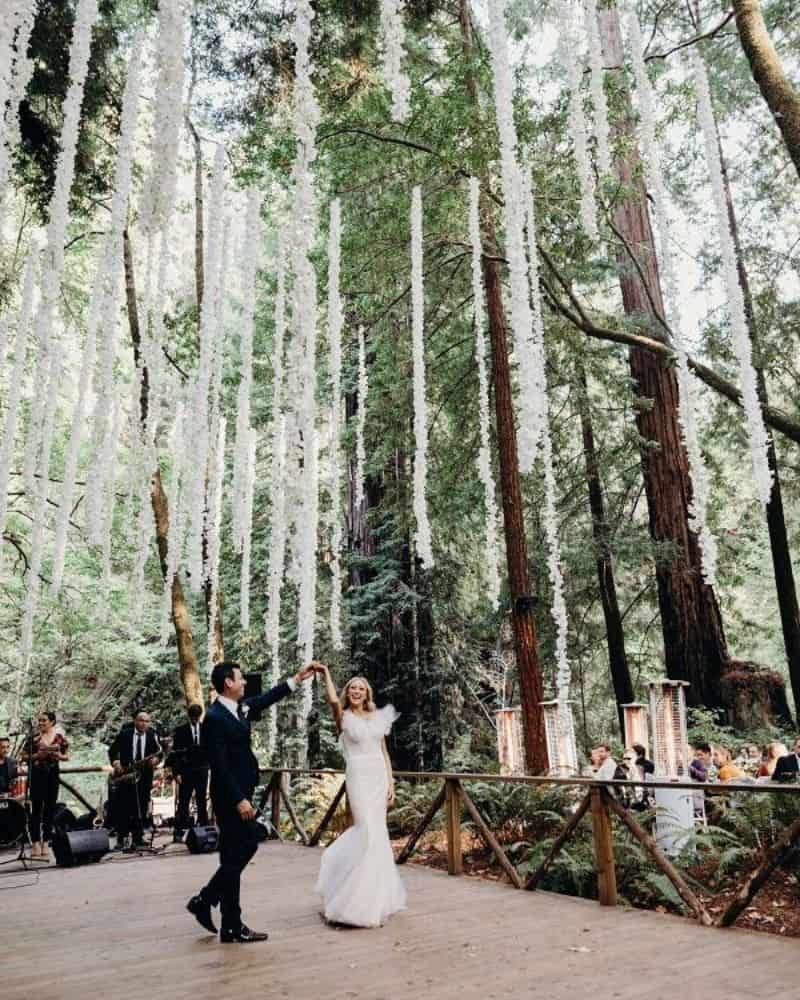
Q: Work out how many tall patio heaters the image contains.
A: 4